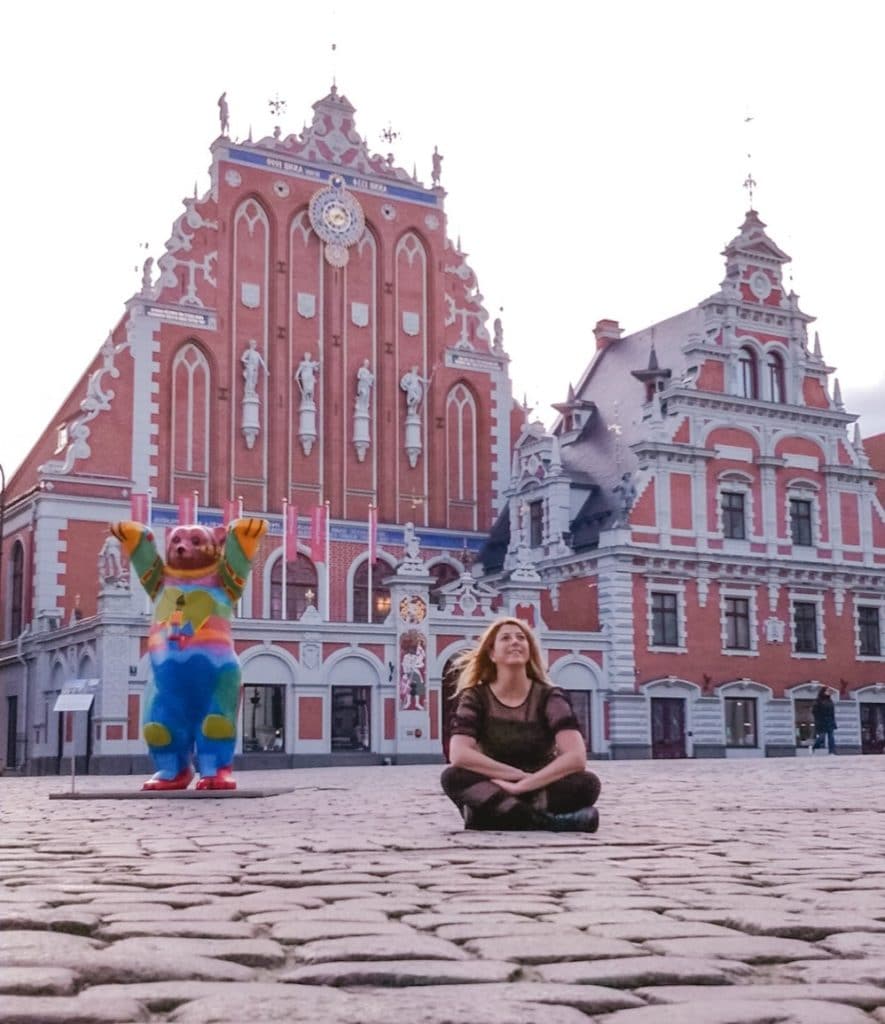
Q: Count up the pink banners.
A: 6